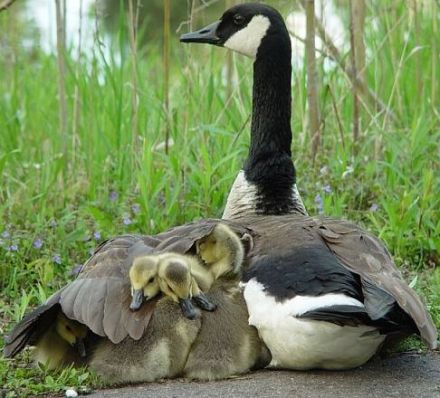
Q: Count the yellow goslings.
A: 5